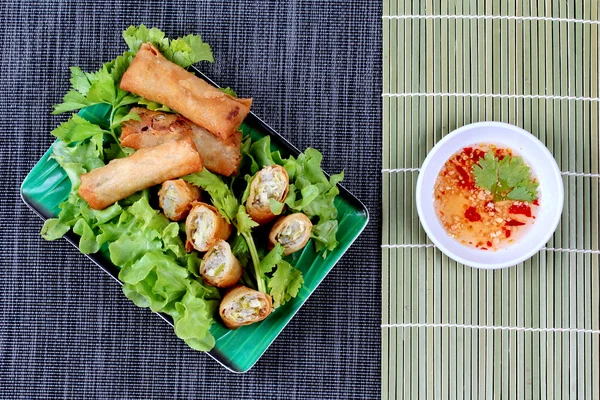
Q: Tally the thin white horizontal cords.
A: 5